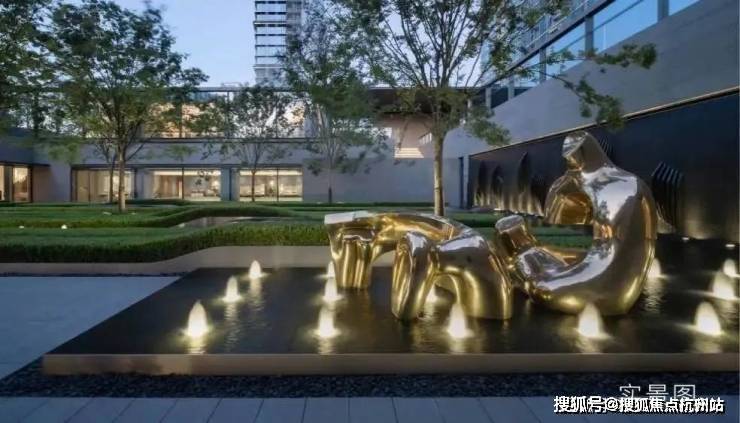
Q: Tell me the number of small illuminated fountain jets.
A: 13